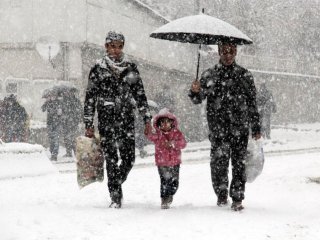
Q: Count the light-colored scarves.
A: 1